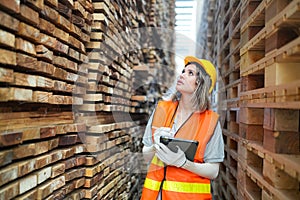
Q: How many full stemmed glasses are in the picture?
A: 0